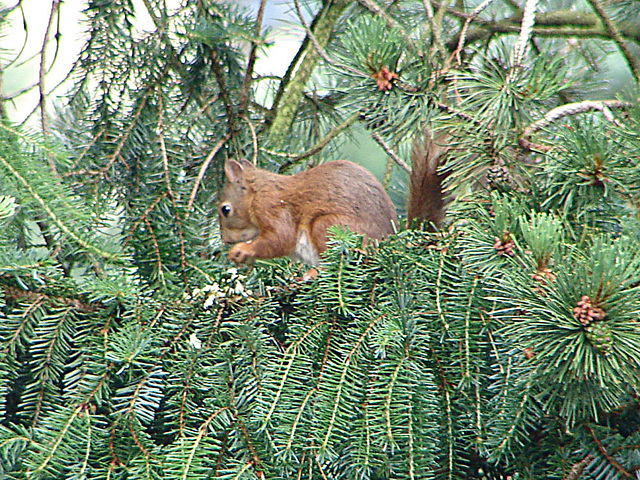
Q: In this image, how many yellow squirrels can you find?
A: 0